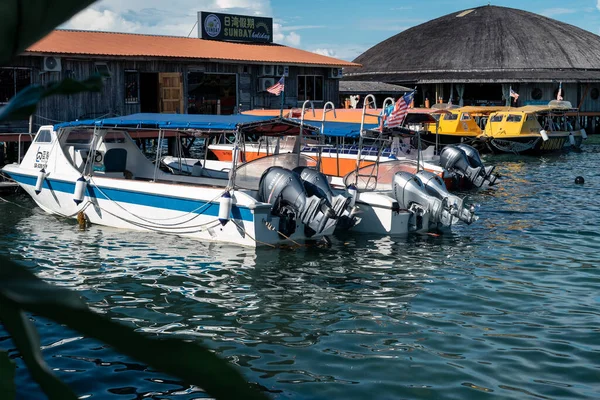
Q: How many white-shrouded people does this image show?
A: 0